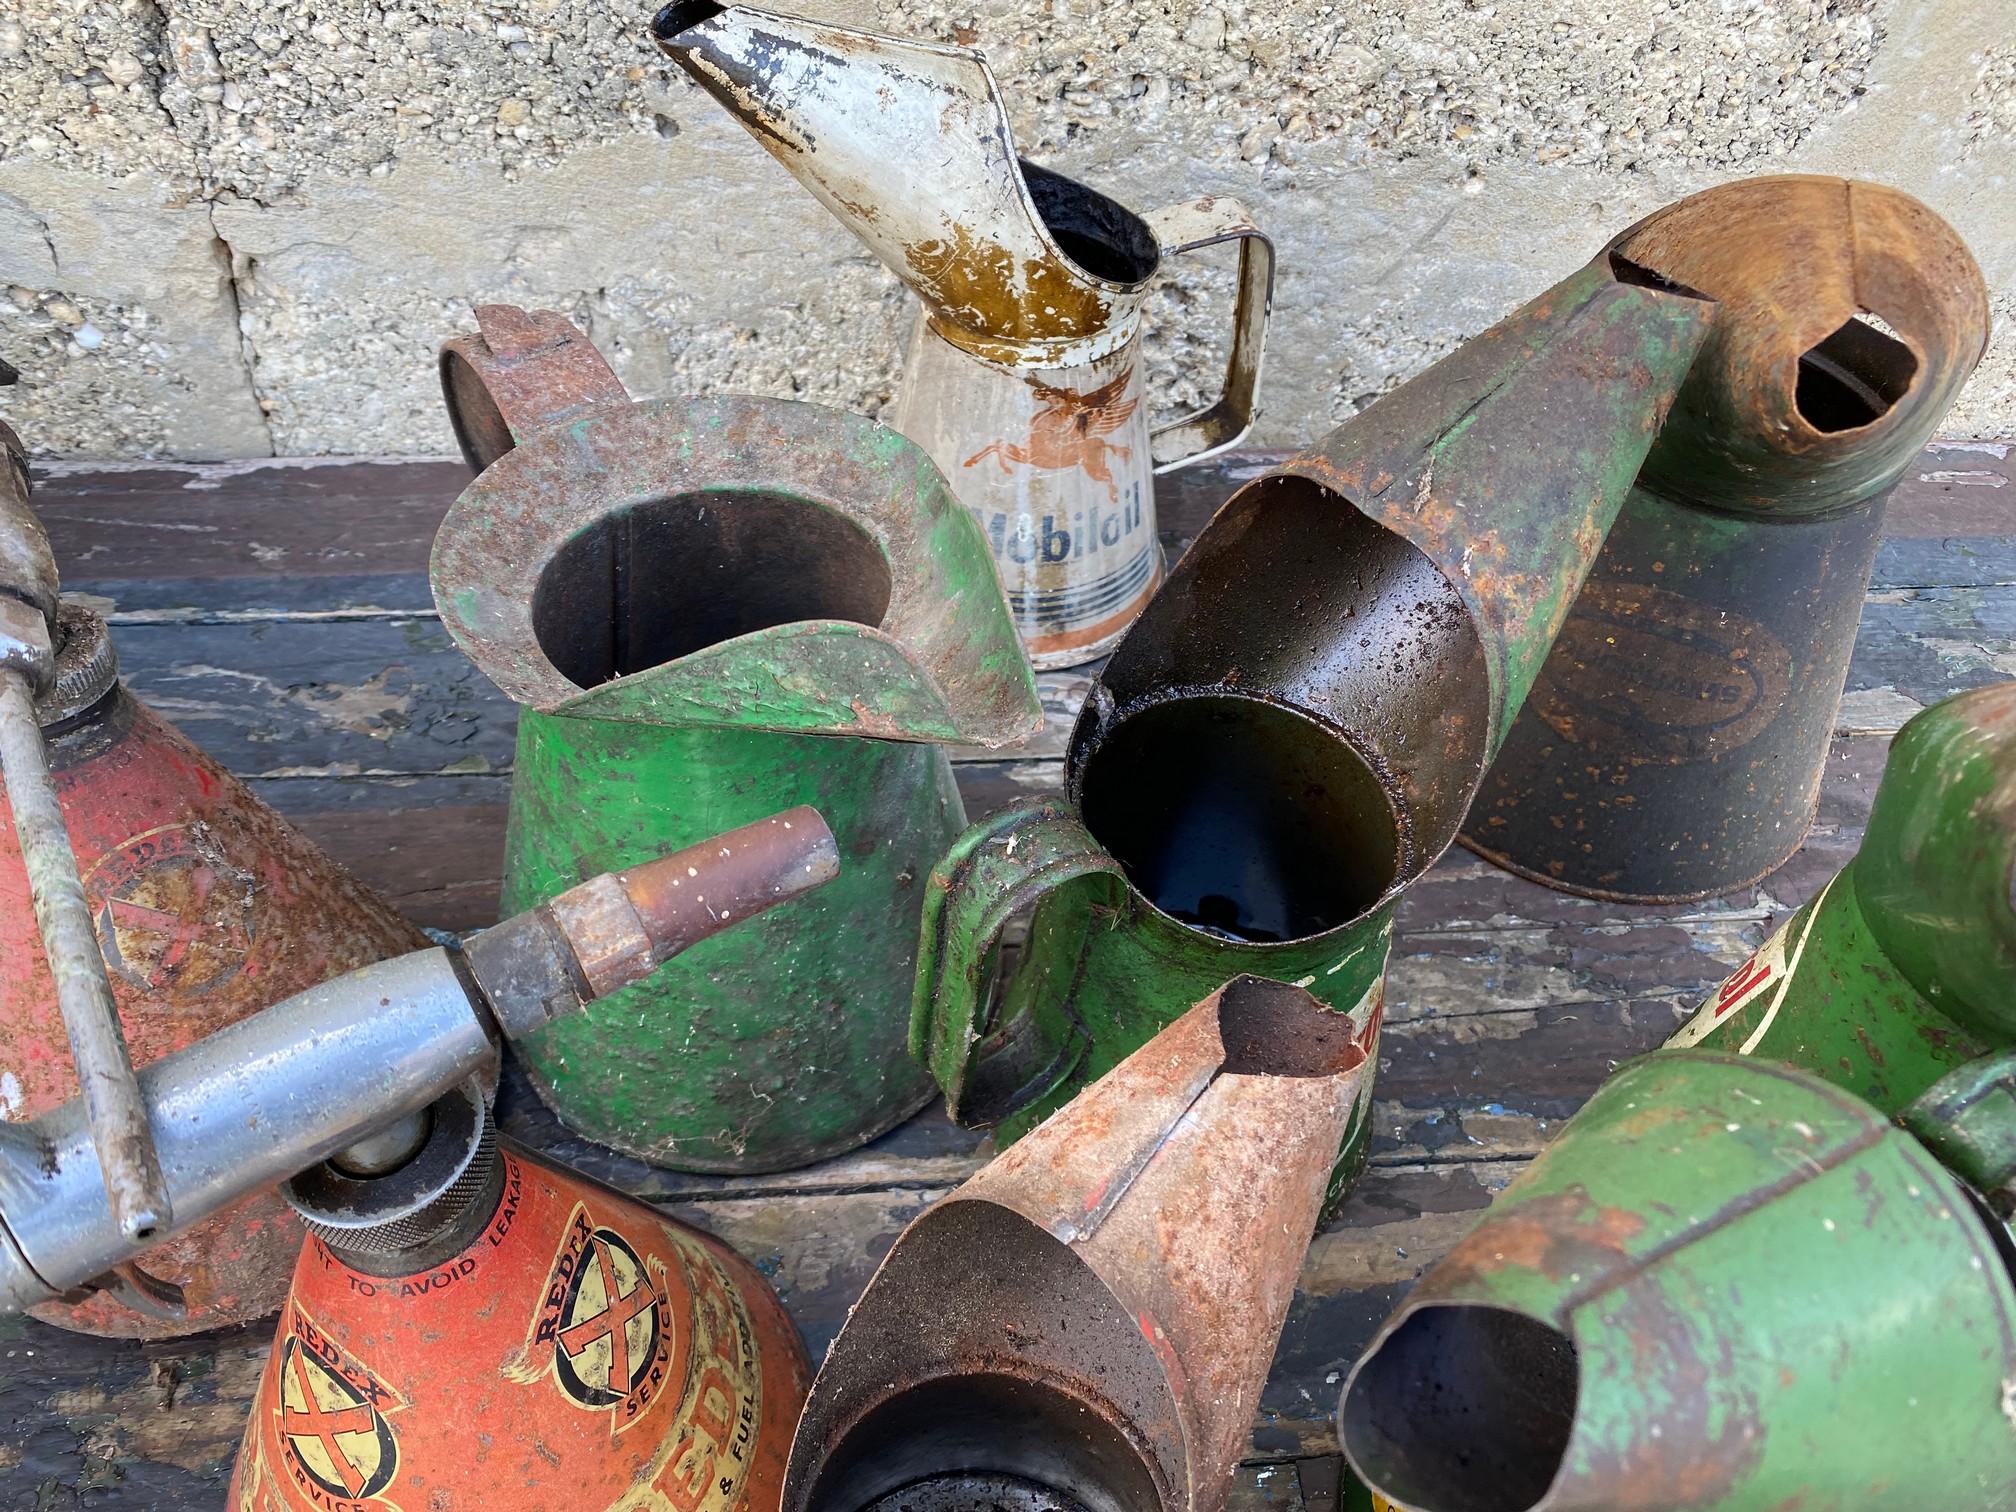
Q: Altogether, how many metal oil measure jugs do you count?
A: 7